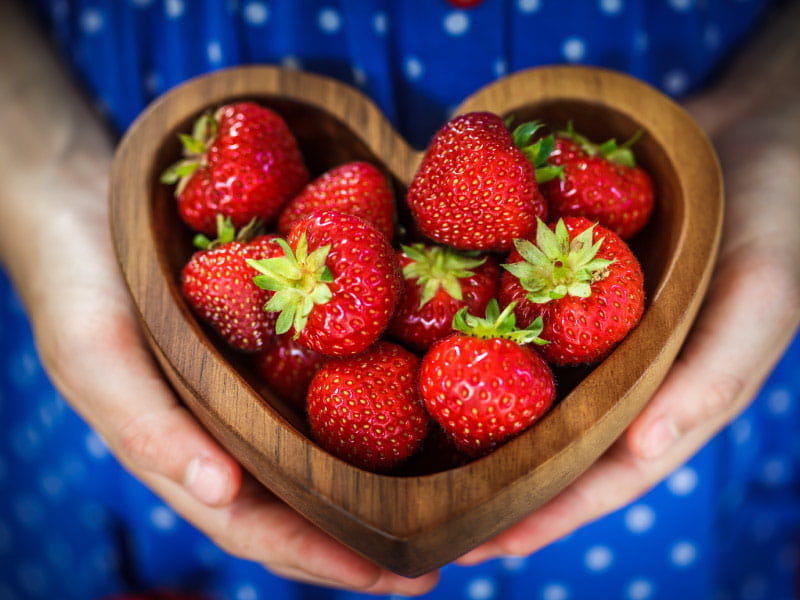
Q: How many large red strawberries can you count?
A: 11